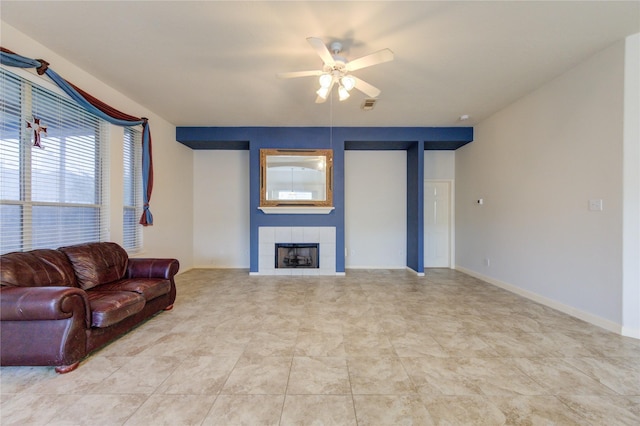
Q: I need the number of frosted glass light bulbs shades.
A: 4